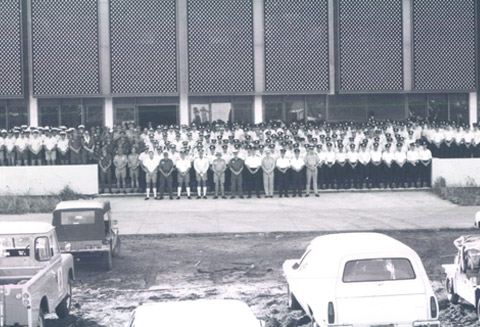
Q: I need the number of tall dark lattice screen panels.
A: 7